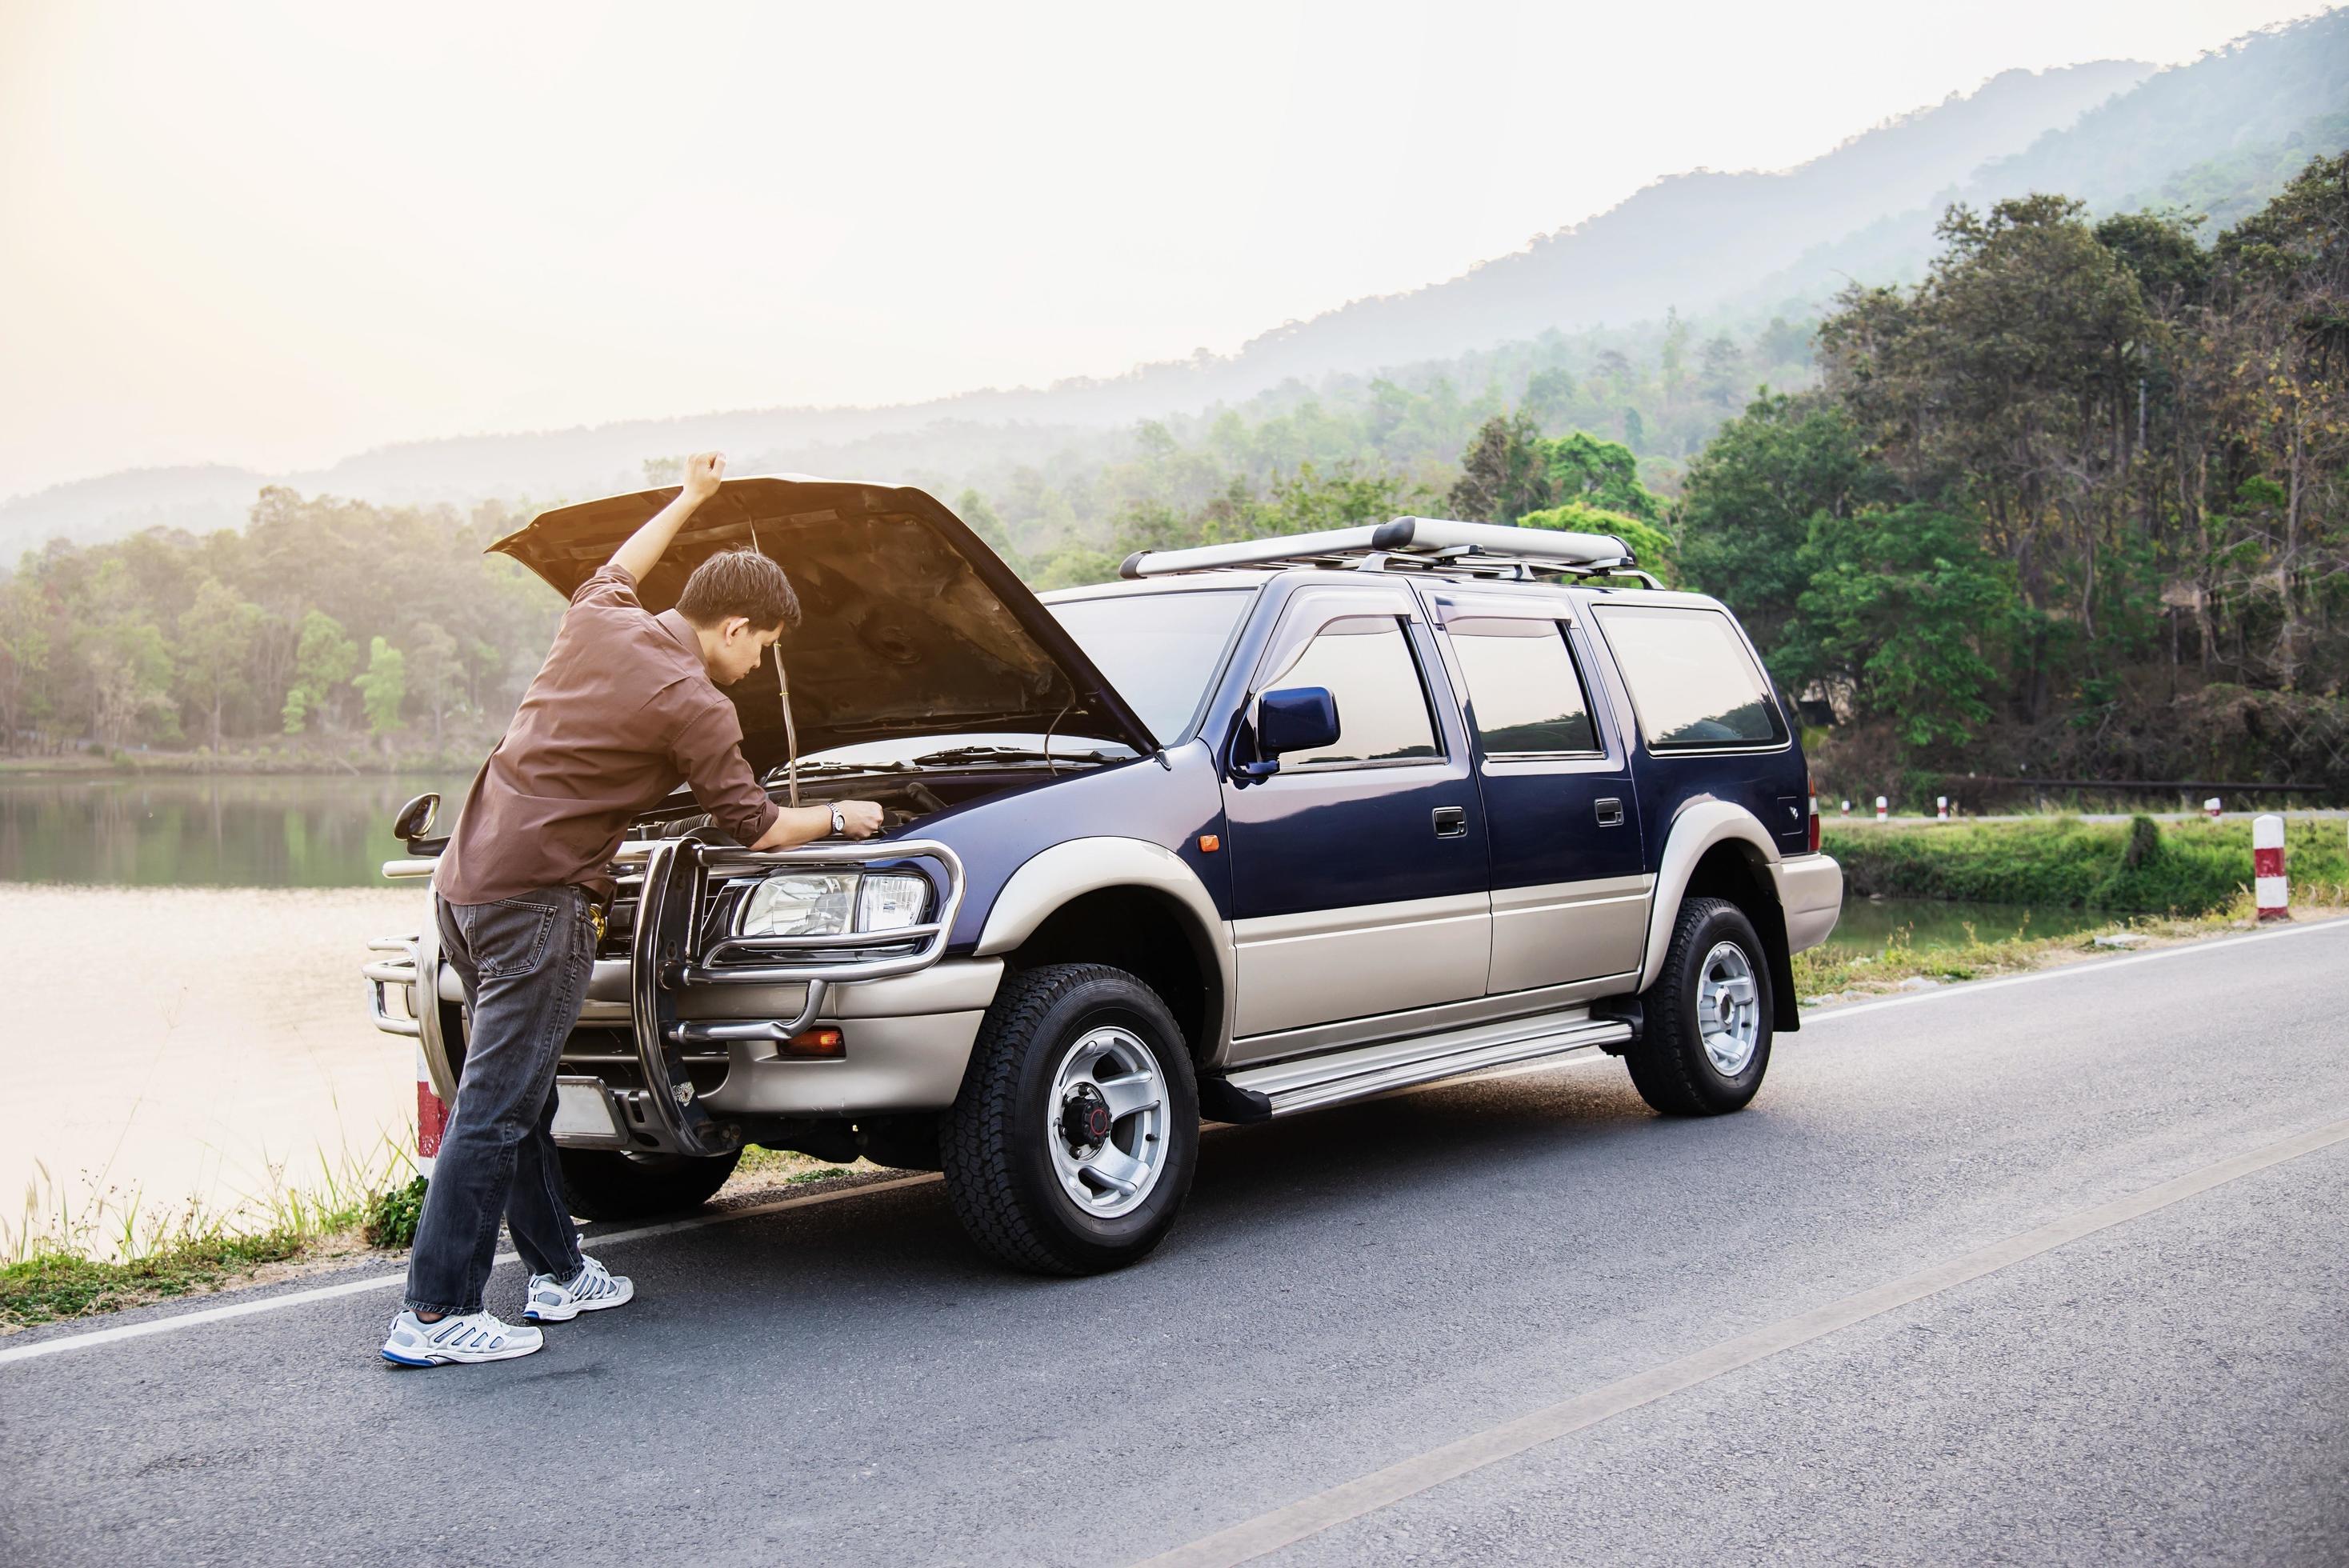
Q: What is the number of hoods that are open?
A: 1